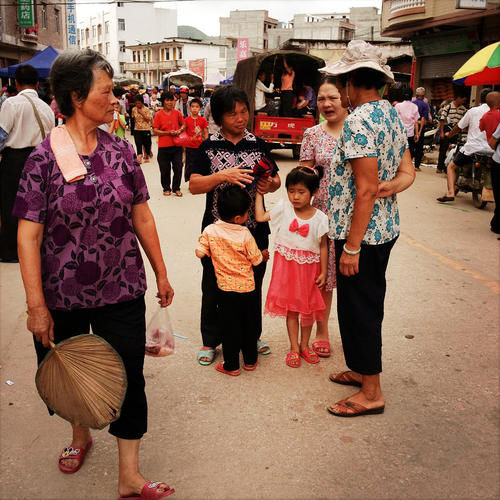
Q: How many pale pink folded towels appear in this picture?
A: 1